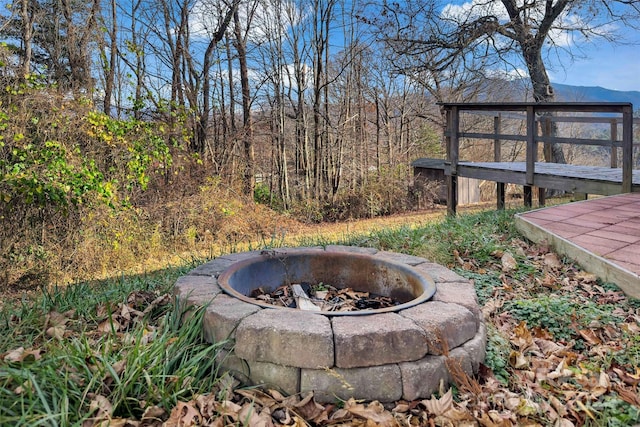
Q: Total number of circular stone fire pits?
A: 1